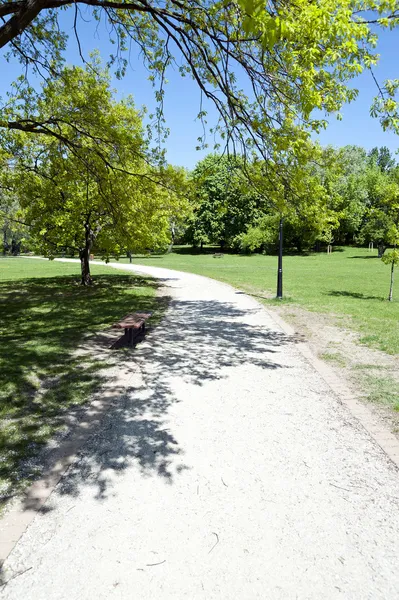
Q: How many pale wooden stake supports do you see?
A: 2